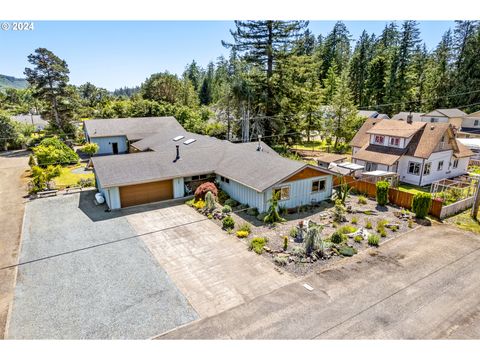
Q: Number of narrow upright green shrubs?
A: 2